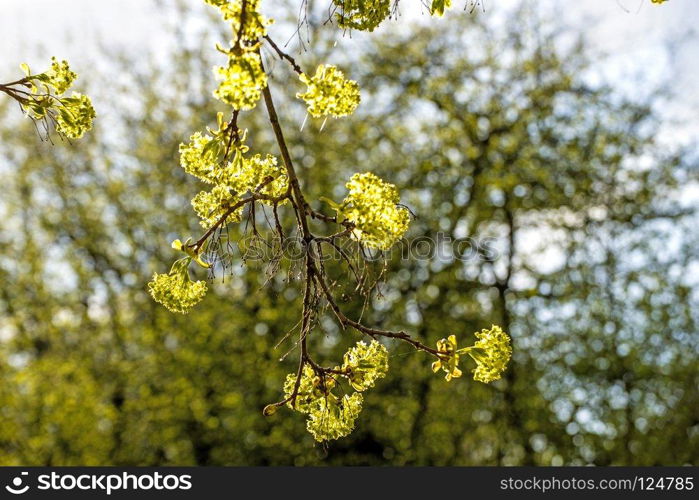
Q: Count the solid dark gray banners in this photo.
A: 1